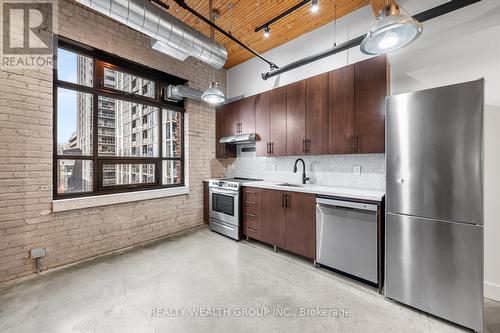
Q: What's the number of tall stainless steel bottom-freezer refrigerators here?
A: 1